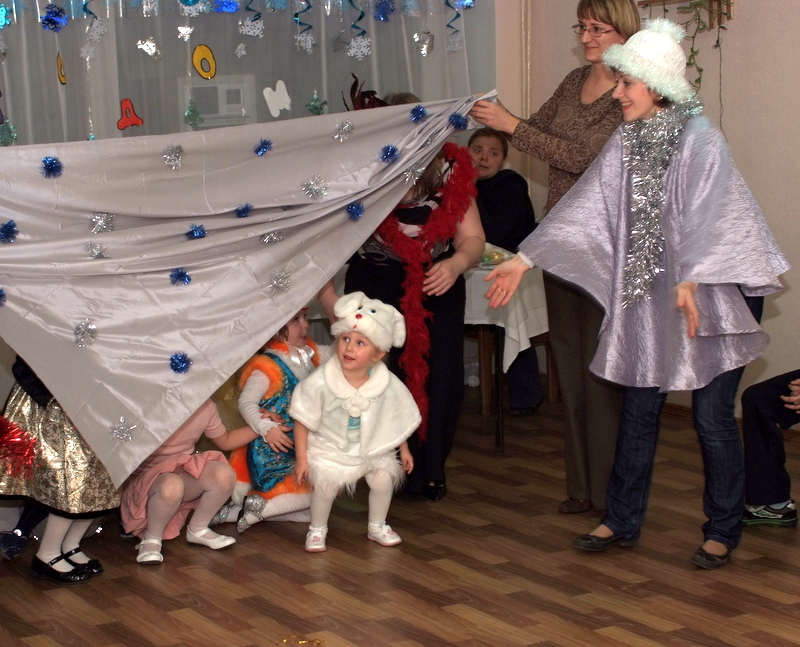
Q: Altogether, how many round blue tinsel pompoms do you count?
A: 12